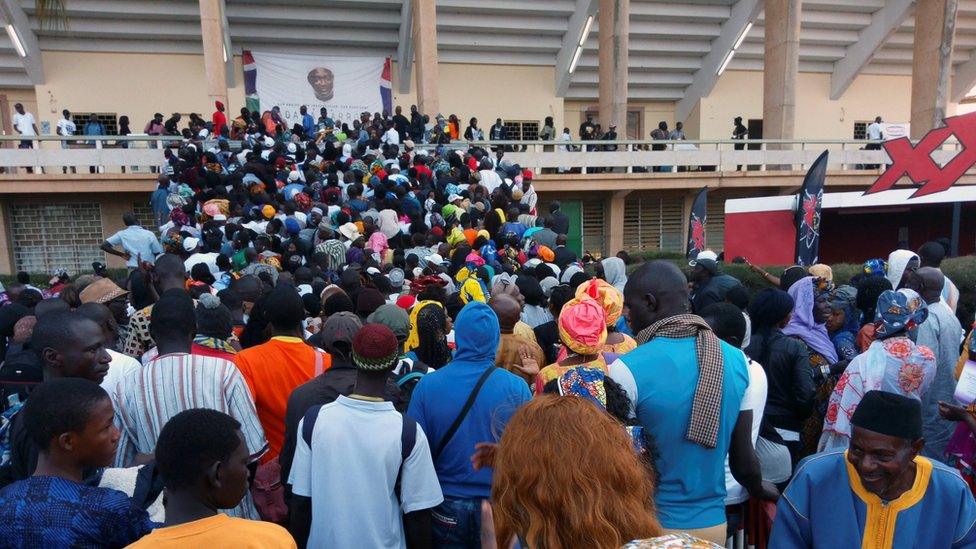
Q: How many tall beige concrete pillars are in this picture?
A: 5